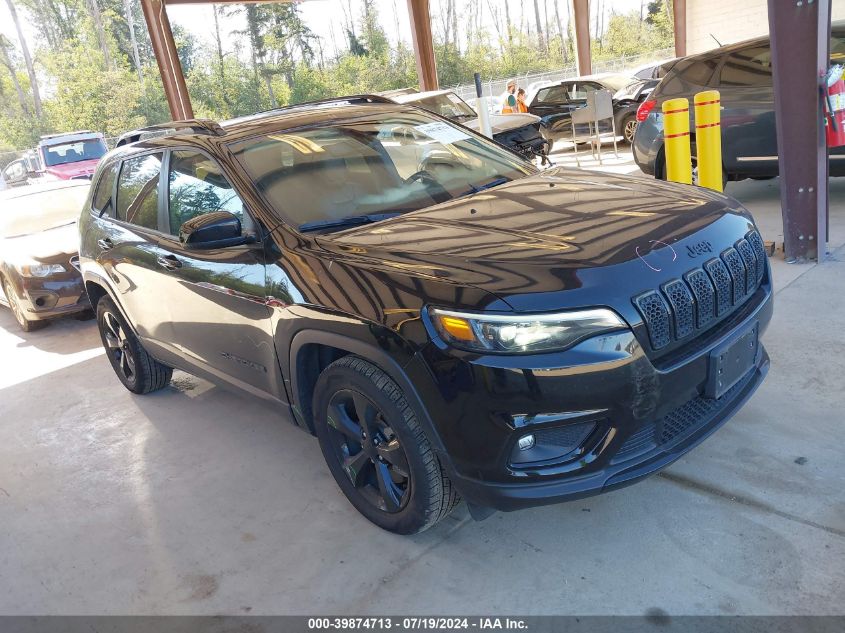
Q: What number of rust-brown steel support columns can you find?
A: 5